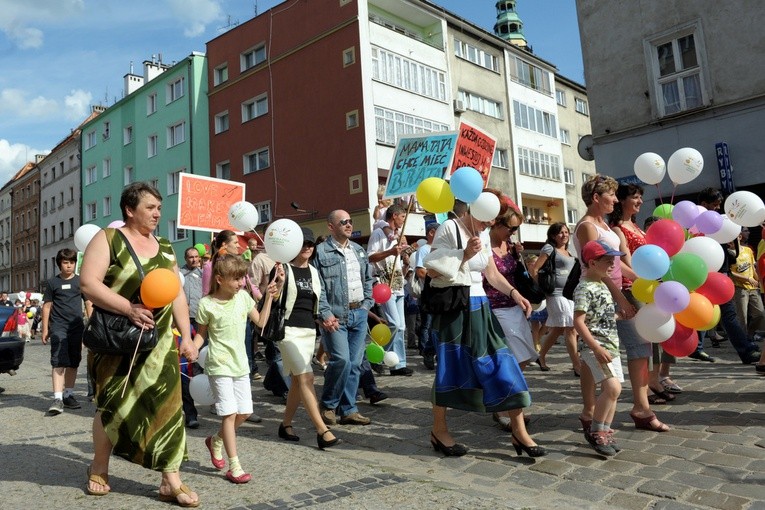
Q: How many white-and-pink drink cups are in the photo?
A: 0